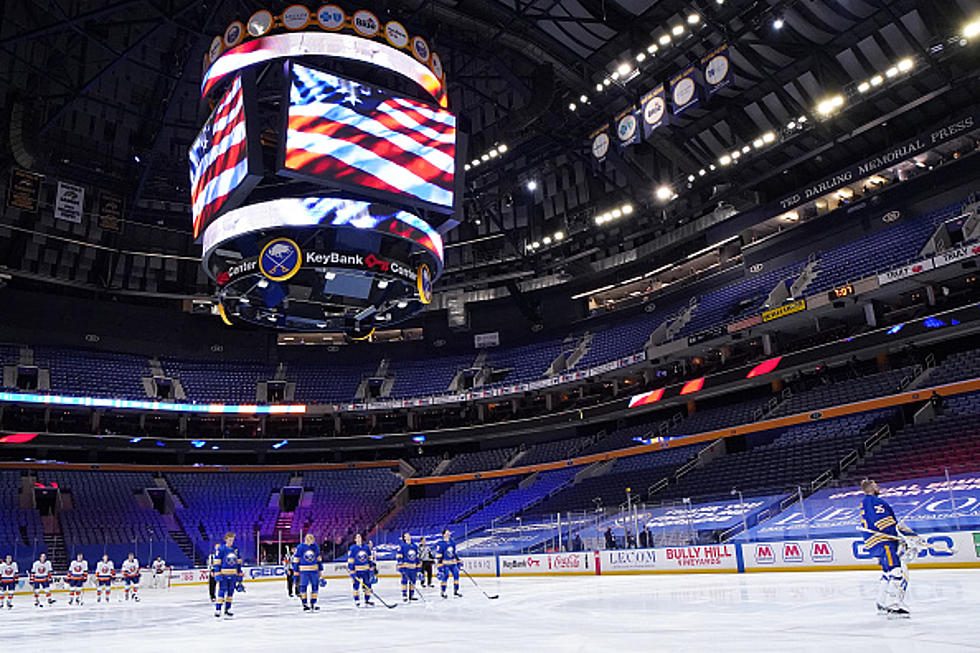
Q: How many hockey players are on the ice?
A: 12